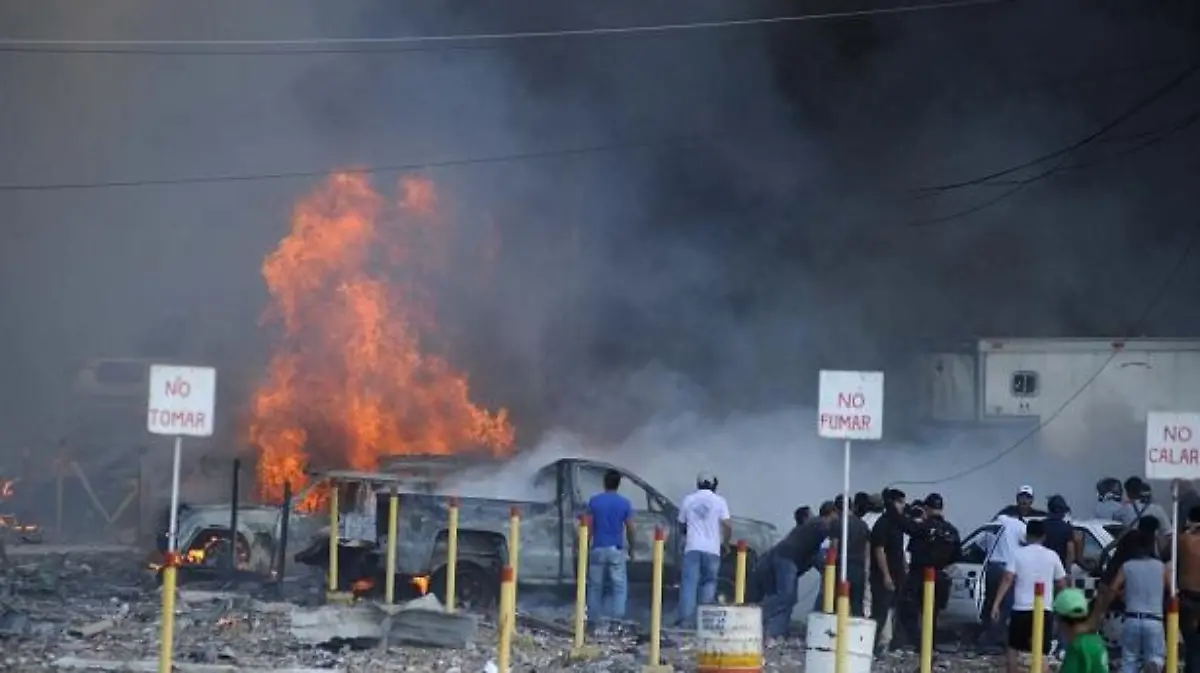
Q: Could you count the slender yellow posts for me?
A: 14